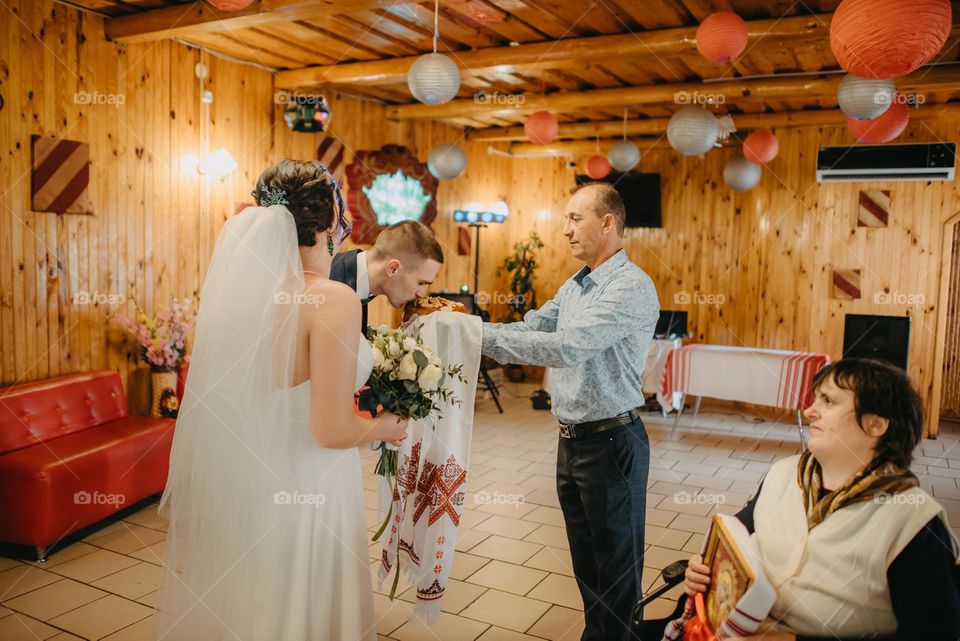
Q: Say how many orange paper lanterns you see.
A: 7